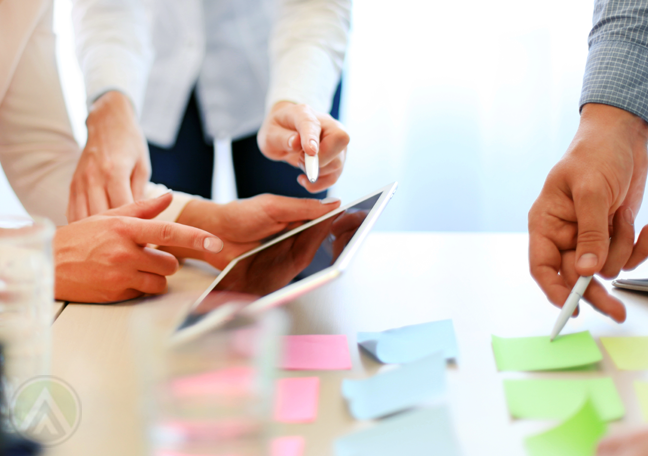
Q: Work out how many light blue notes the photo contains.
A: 3